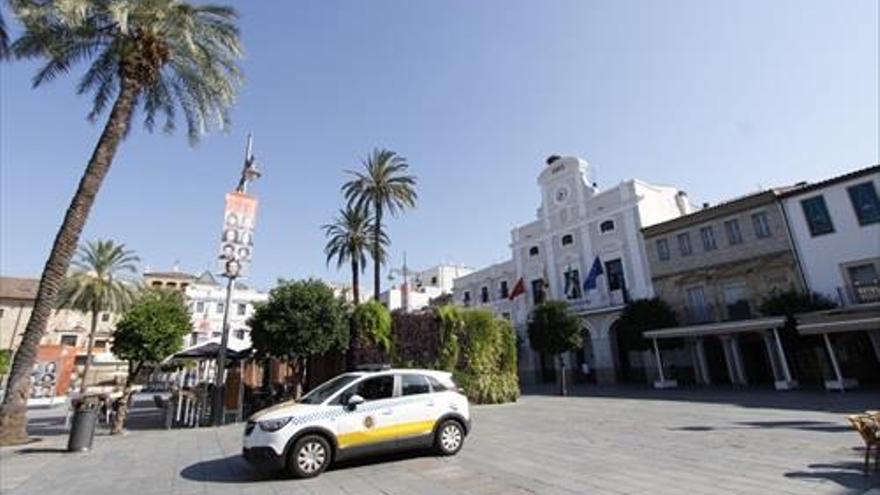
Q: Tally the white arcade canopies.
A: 2